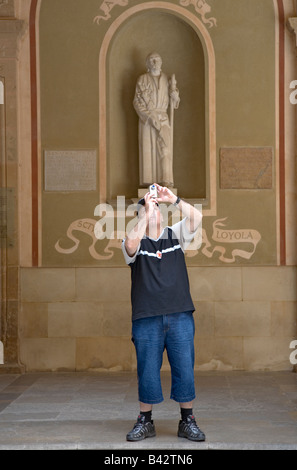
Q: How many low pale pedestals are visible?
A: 1